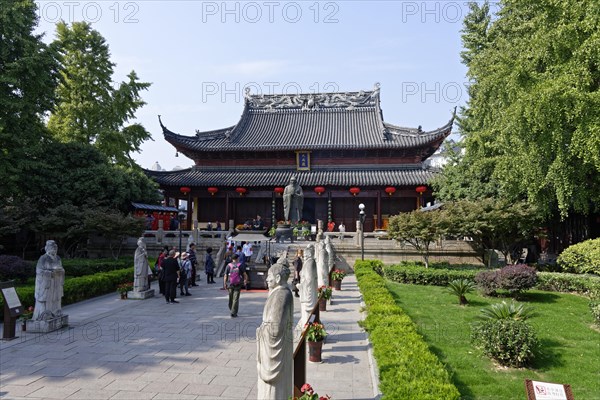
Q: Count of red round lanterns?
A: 8